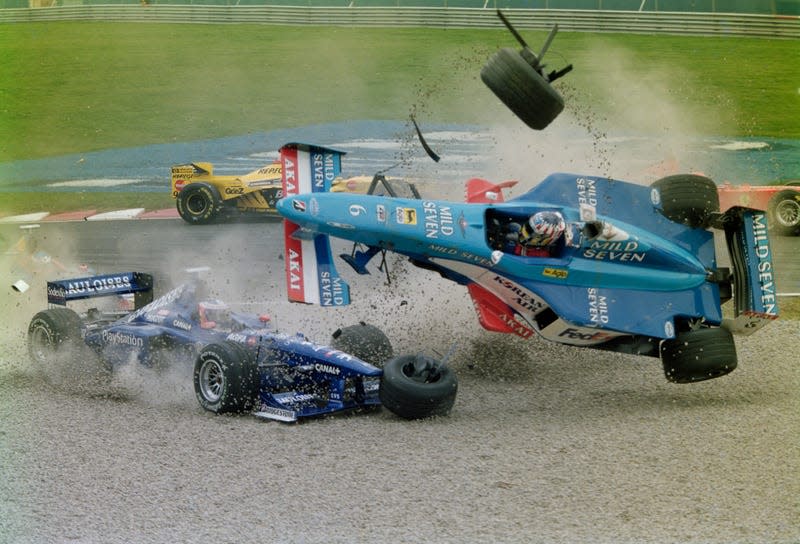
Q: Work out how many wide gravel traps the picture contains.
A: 1